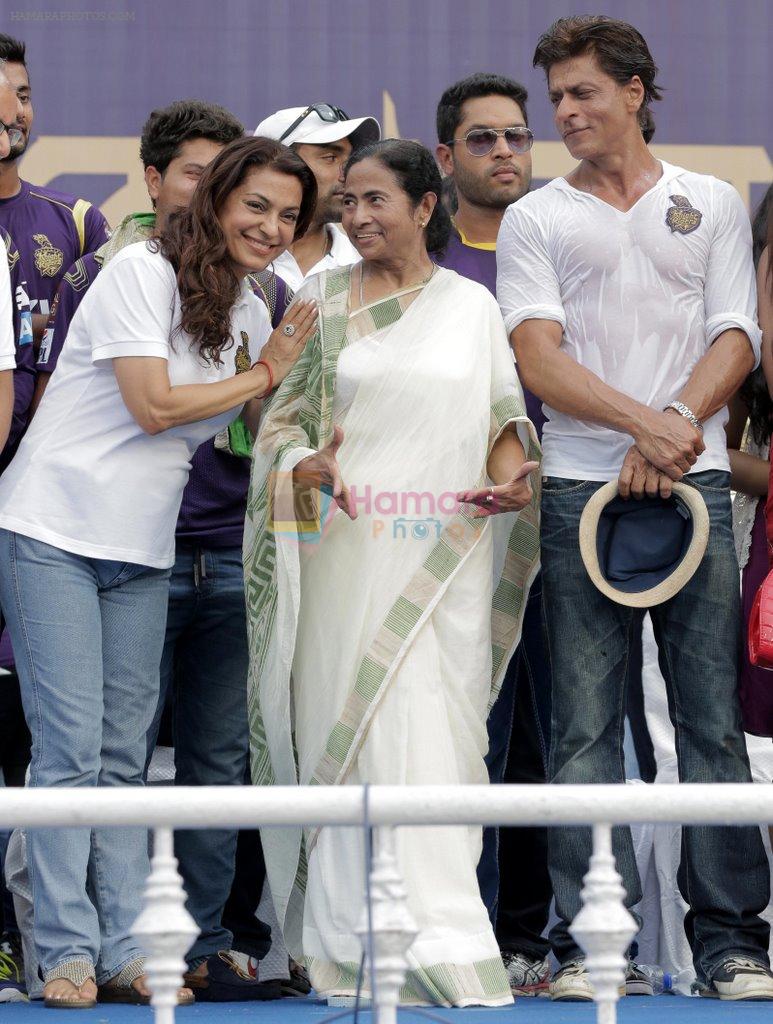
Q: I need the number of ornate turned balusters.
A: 3